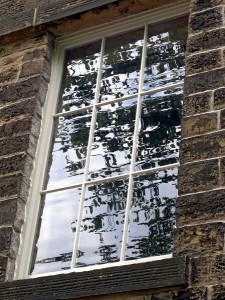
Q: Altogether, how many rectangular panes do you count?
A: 9